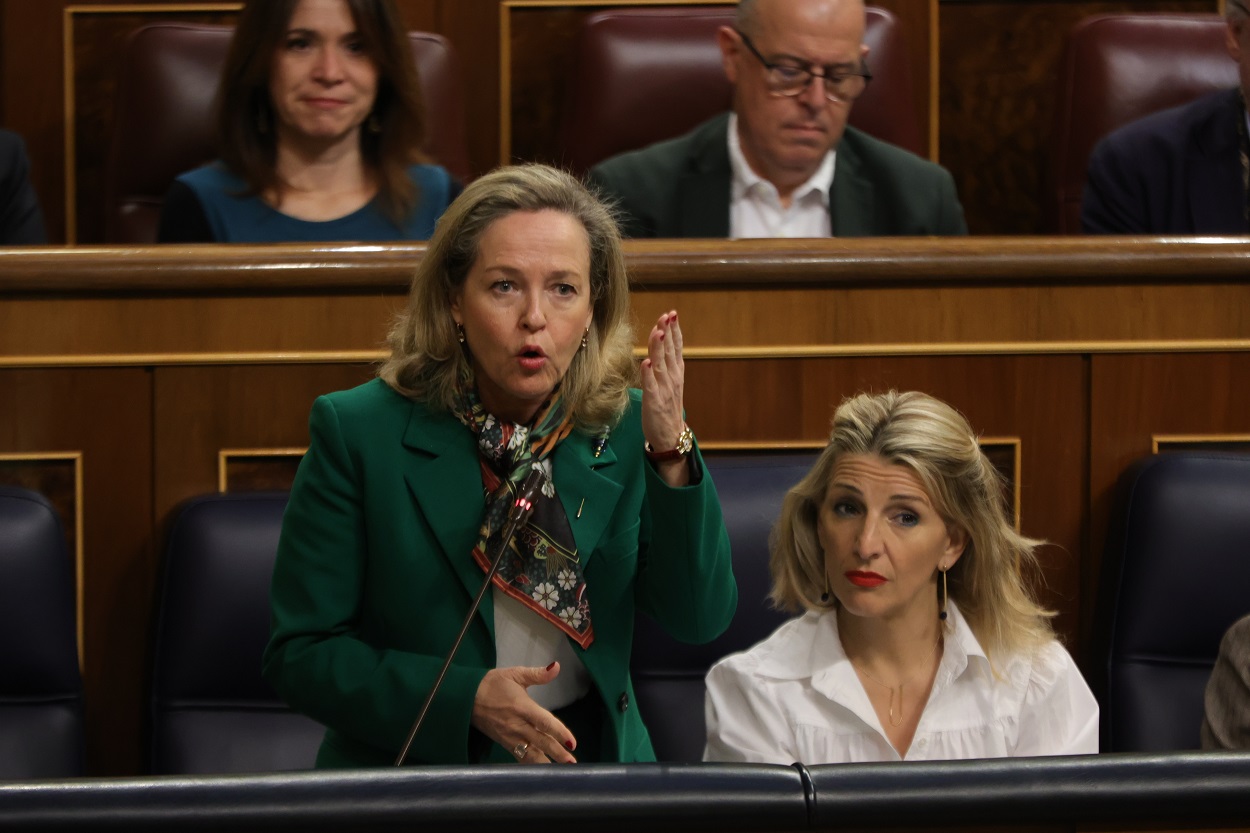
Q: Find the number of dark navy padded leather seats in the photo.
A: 4